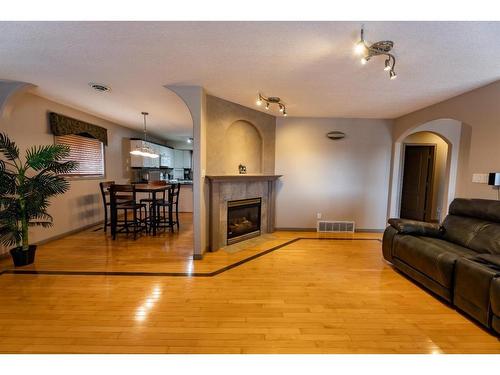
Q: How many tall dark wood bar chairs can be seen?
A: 4